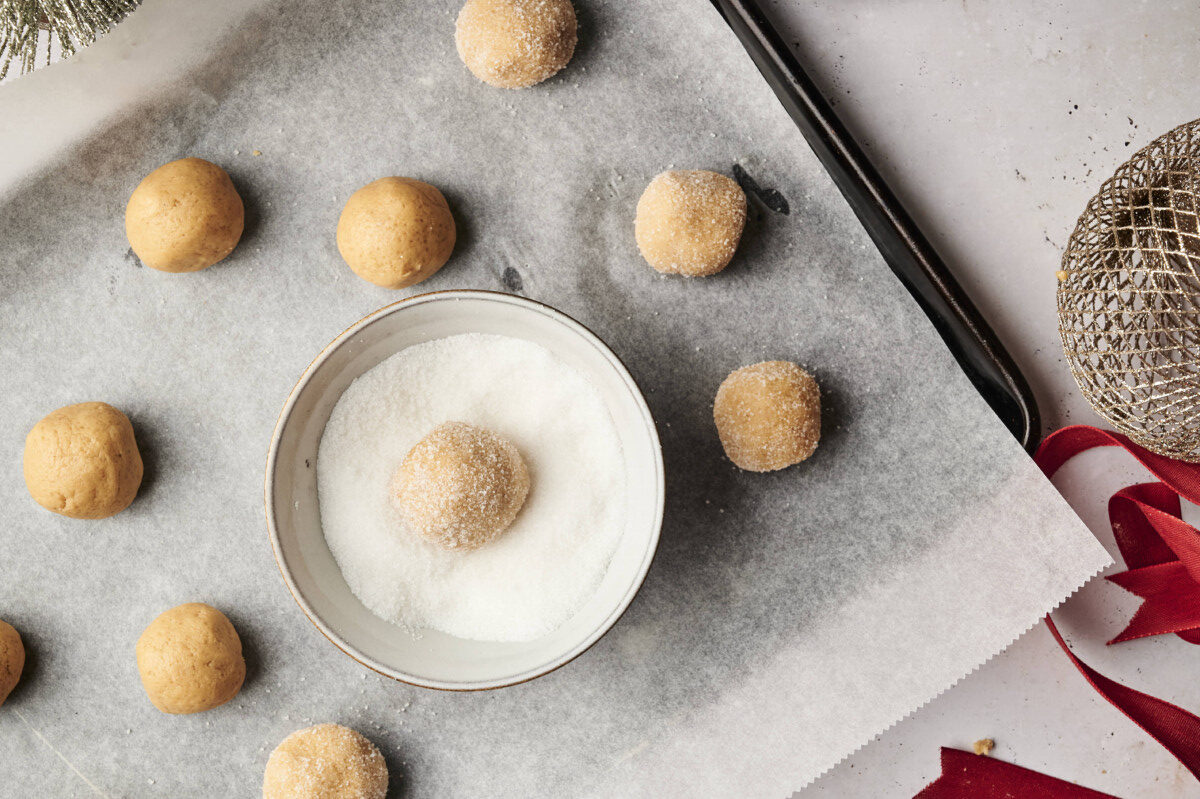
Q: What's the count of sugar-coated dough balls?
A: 5